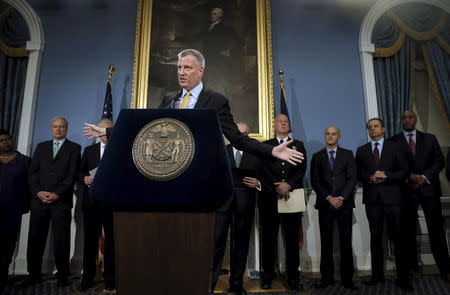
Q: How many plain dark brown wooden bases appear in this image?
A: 1